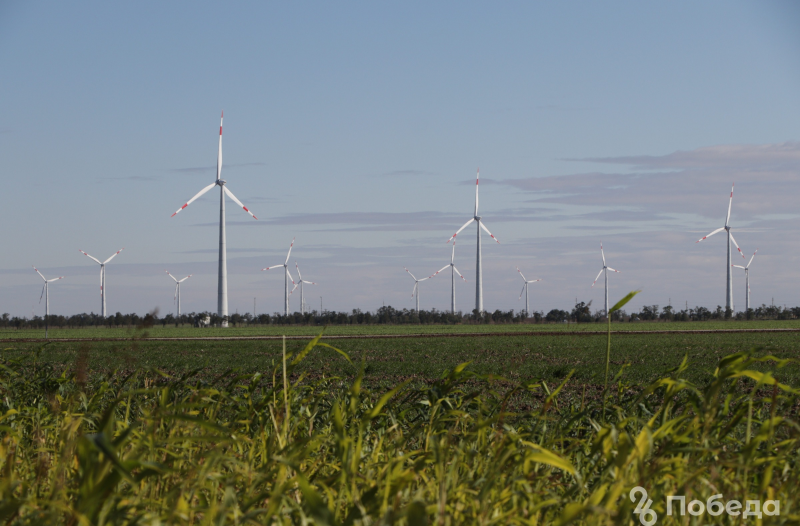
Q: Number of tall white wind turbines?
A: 13